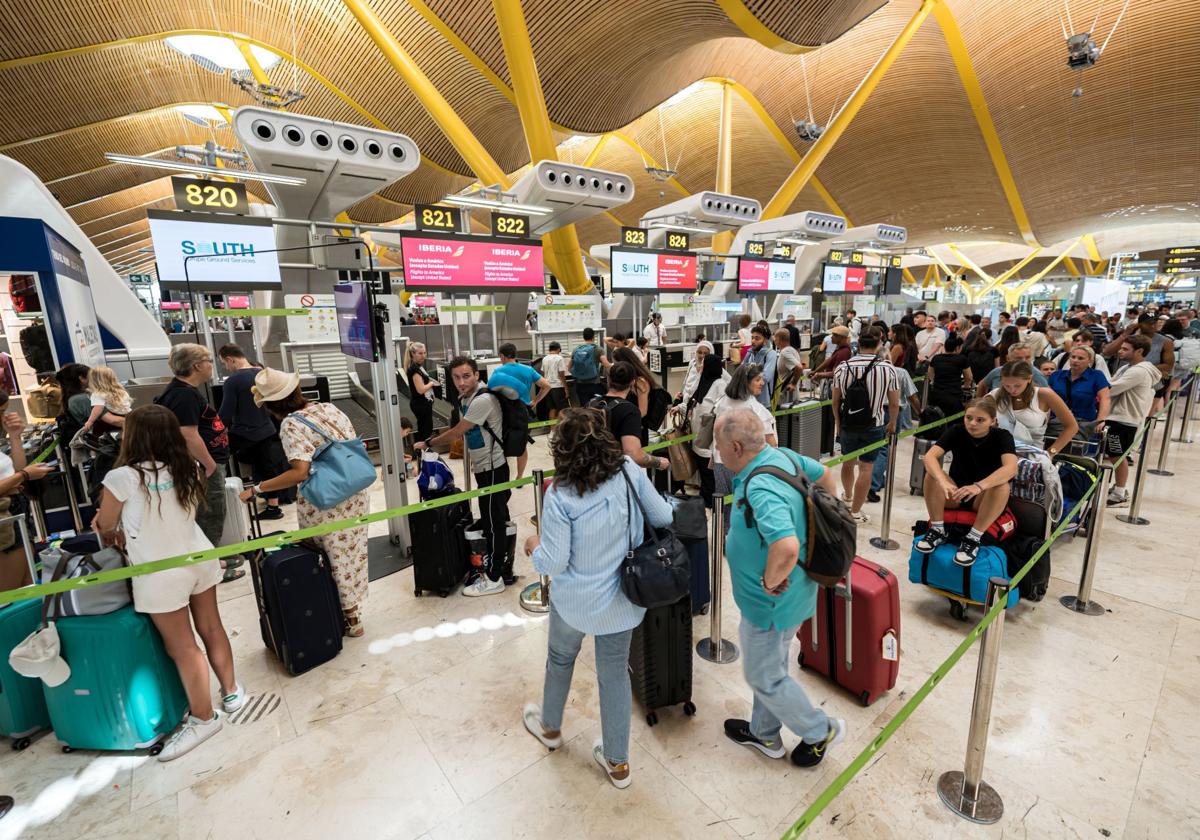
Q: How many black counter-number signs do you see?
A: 10